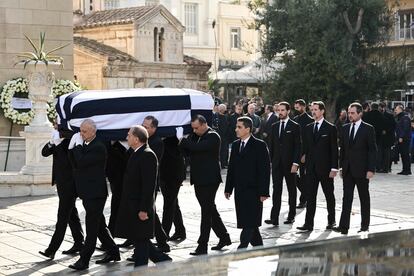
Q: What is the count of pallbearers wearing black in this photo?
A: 6